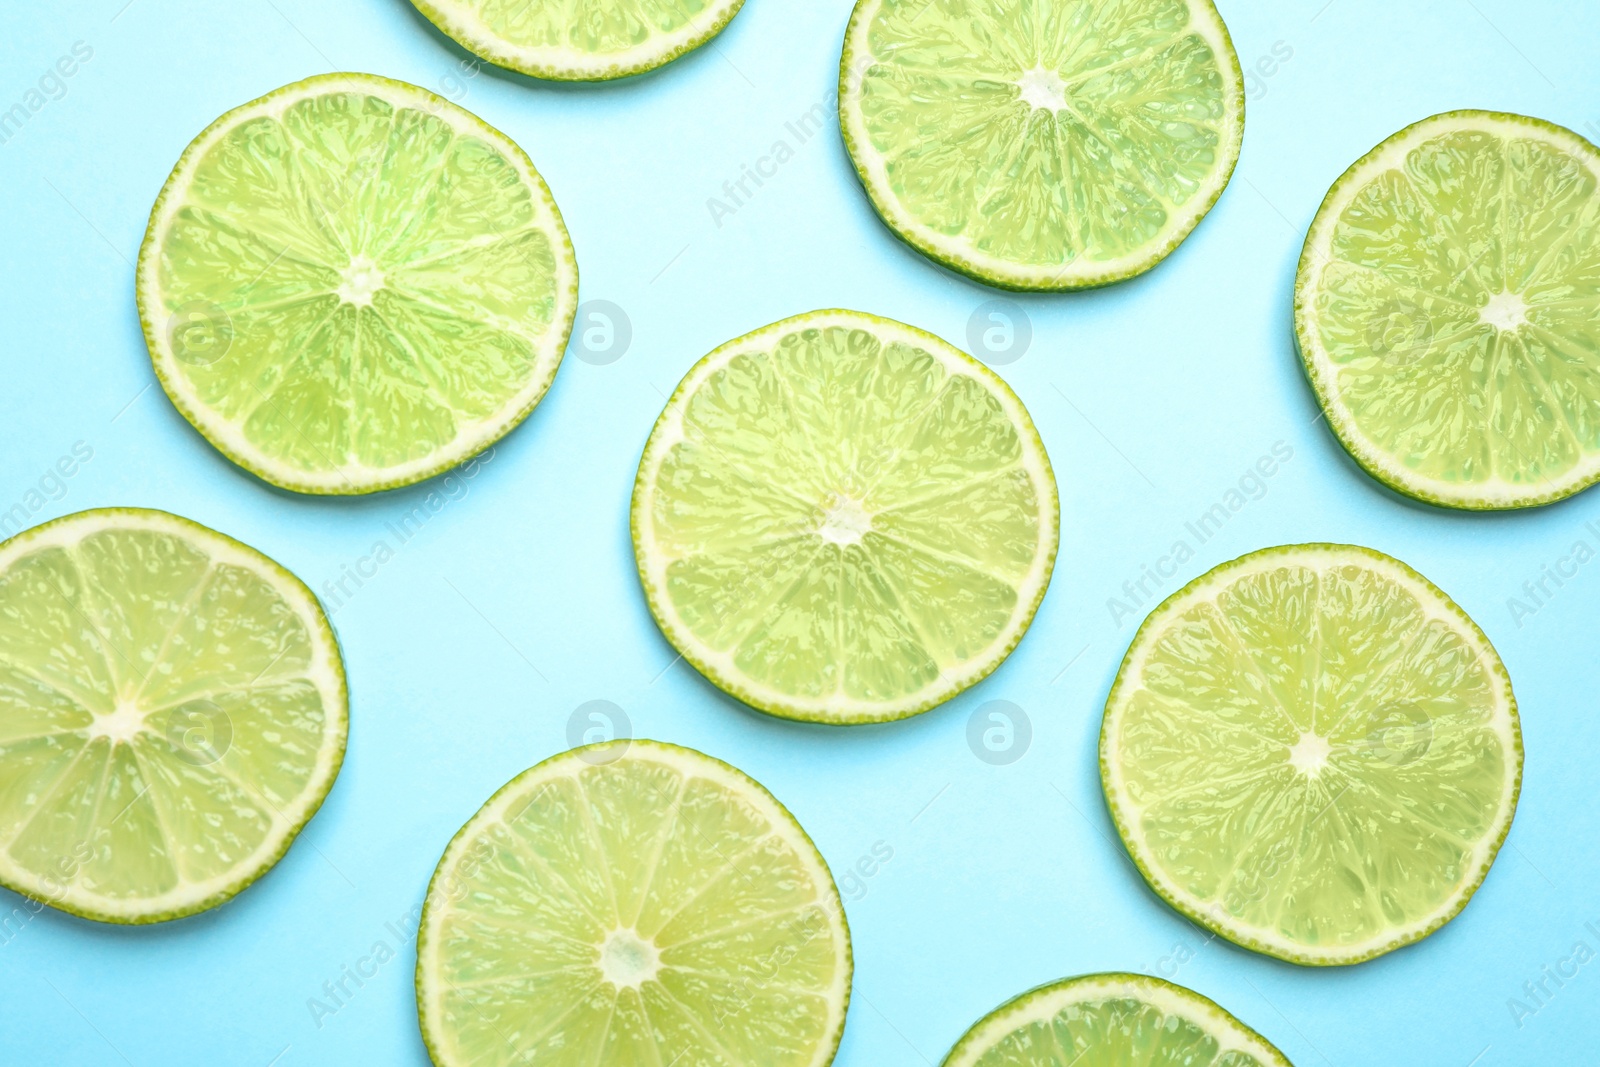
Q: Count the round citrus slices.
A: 9